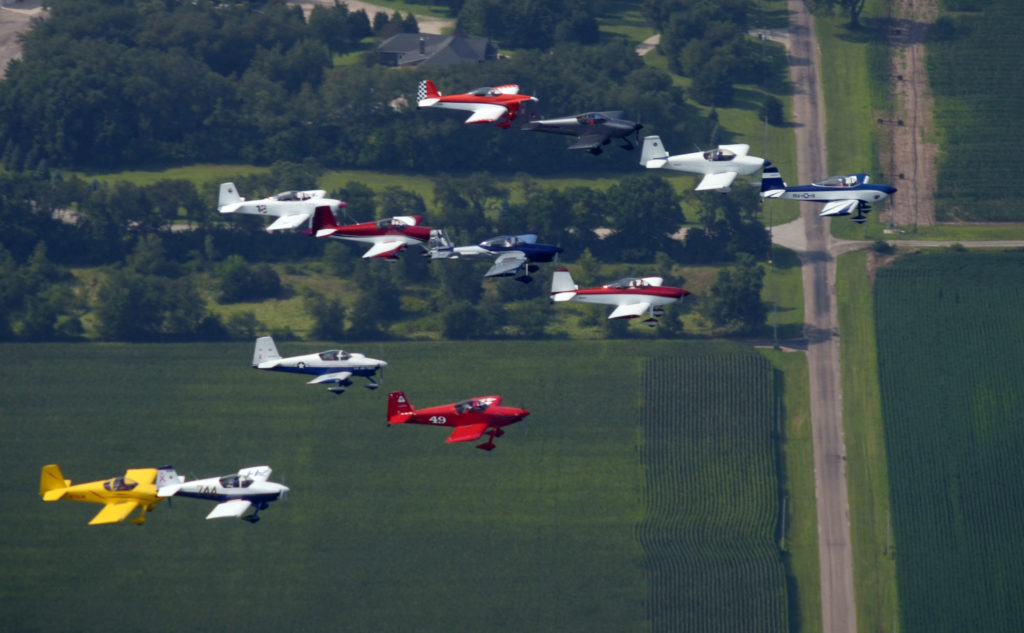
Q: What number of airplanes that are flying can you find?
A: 12